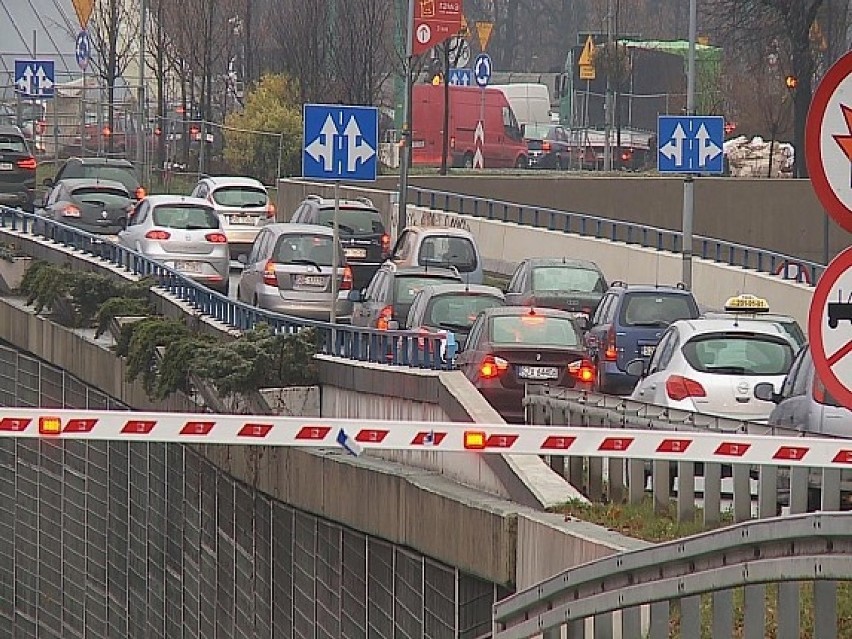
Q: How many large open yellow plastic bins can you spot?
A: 0